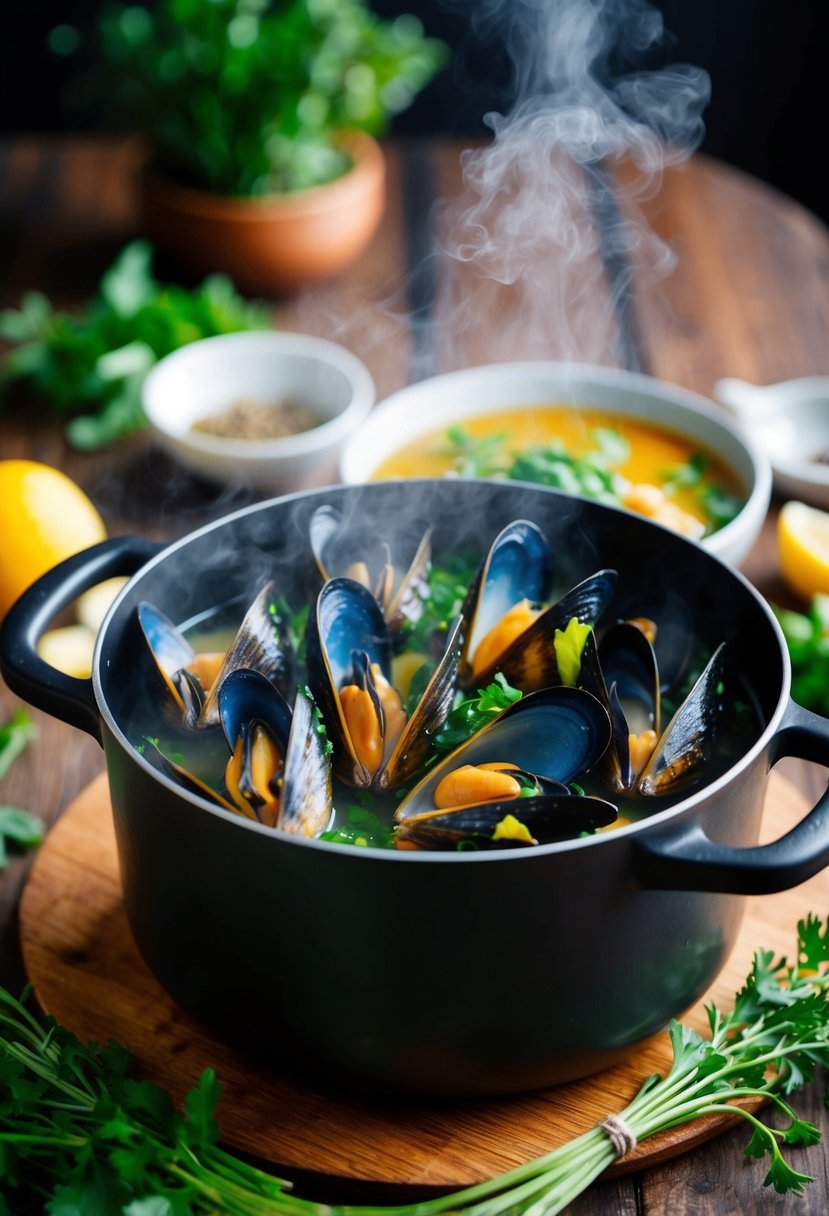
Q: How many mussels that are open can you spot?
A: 7